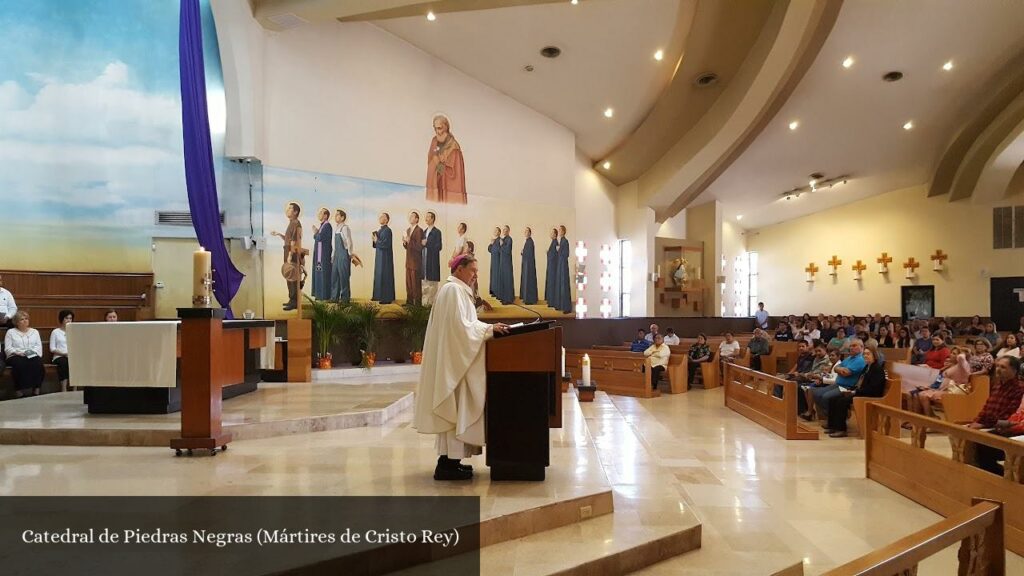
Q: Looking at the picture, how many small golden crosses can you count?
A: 6